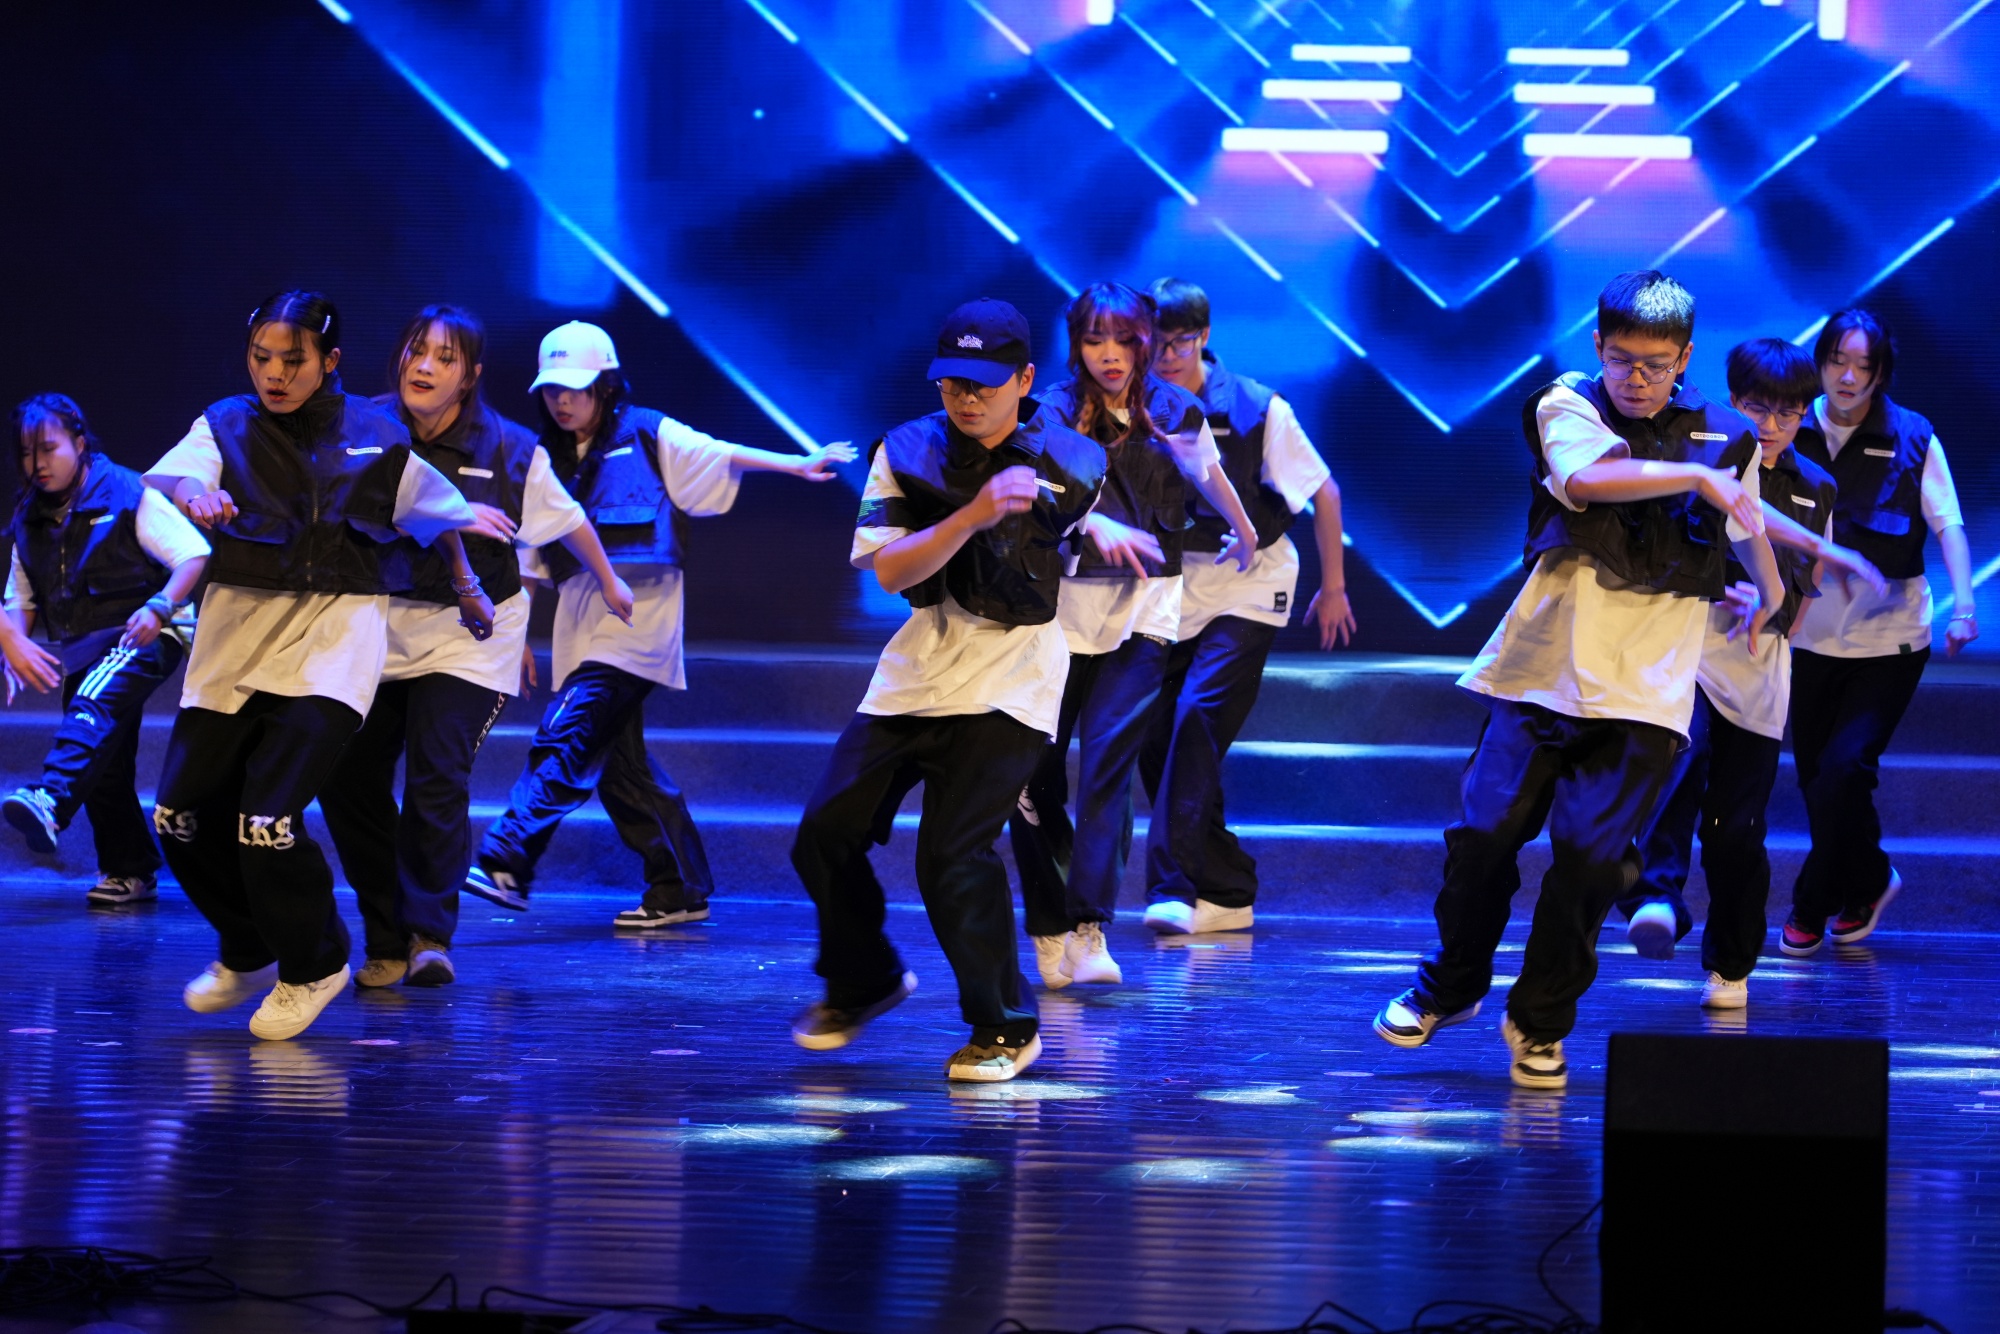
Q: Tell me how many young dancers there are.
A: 10